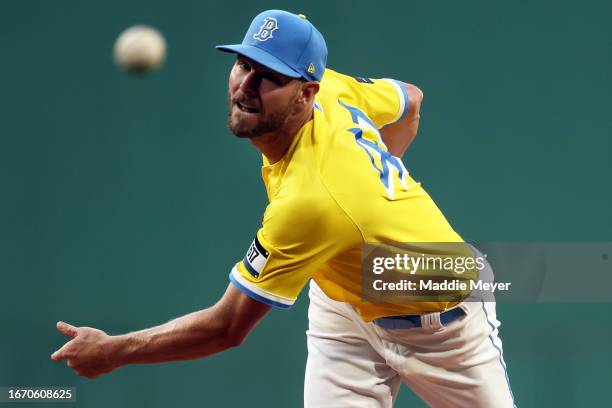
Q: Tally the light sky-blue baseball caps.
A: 1